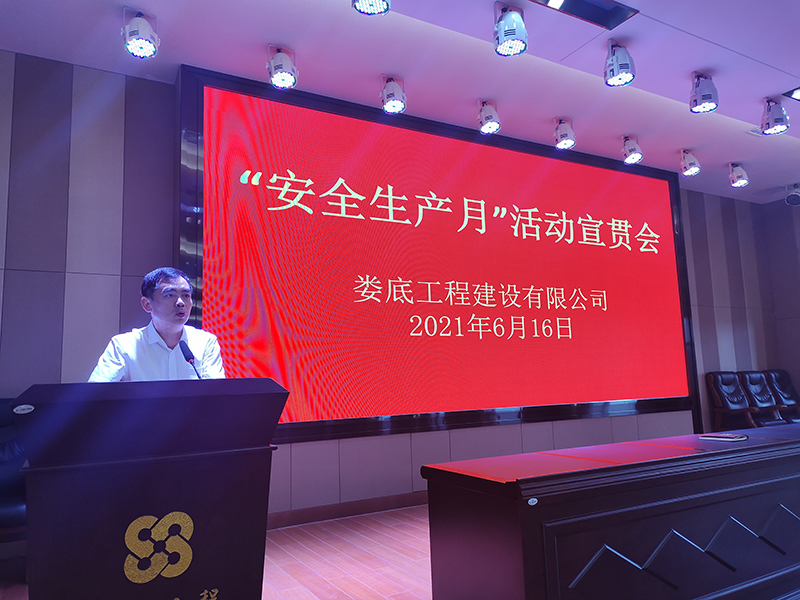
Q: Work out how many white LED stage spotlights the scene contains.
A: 13